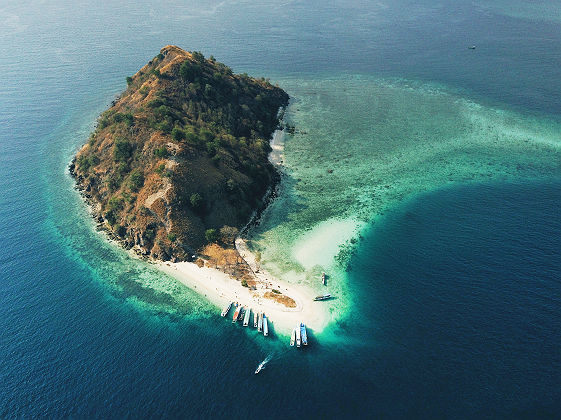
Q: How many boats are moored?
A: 12